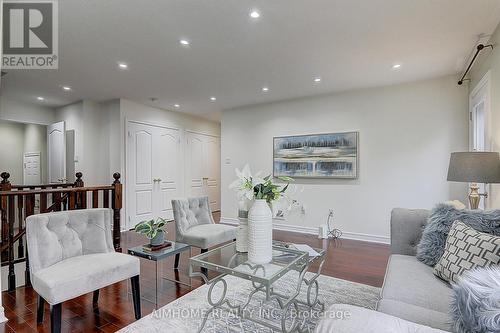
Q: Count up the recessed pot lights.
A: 10